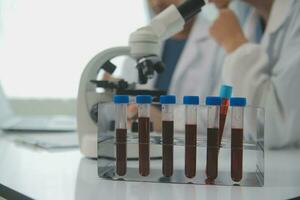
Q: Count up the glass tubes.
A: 7